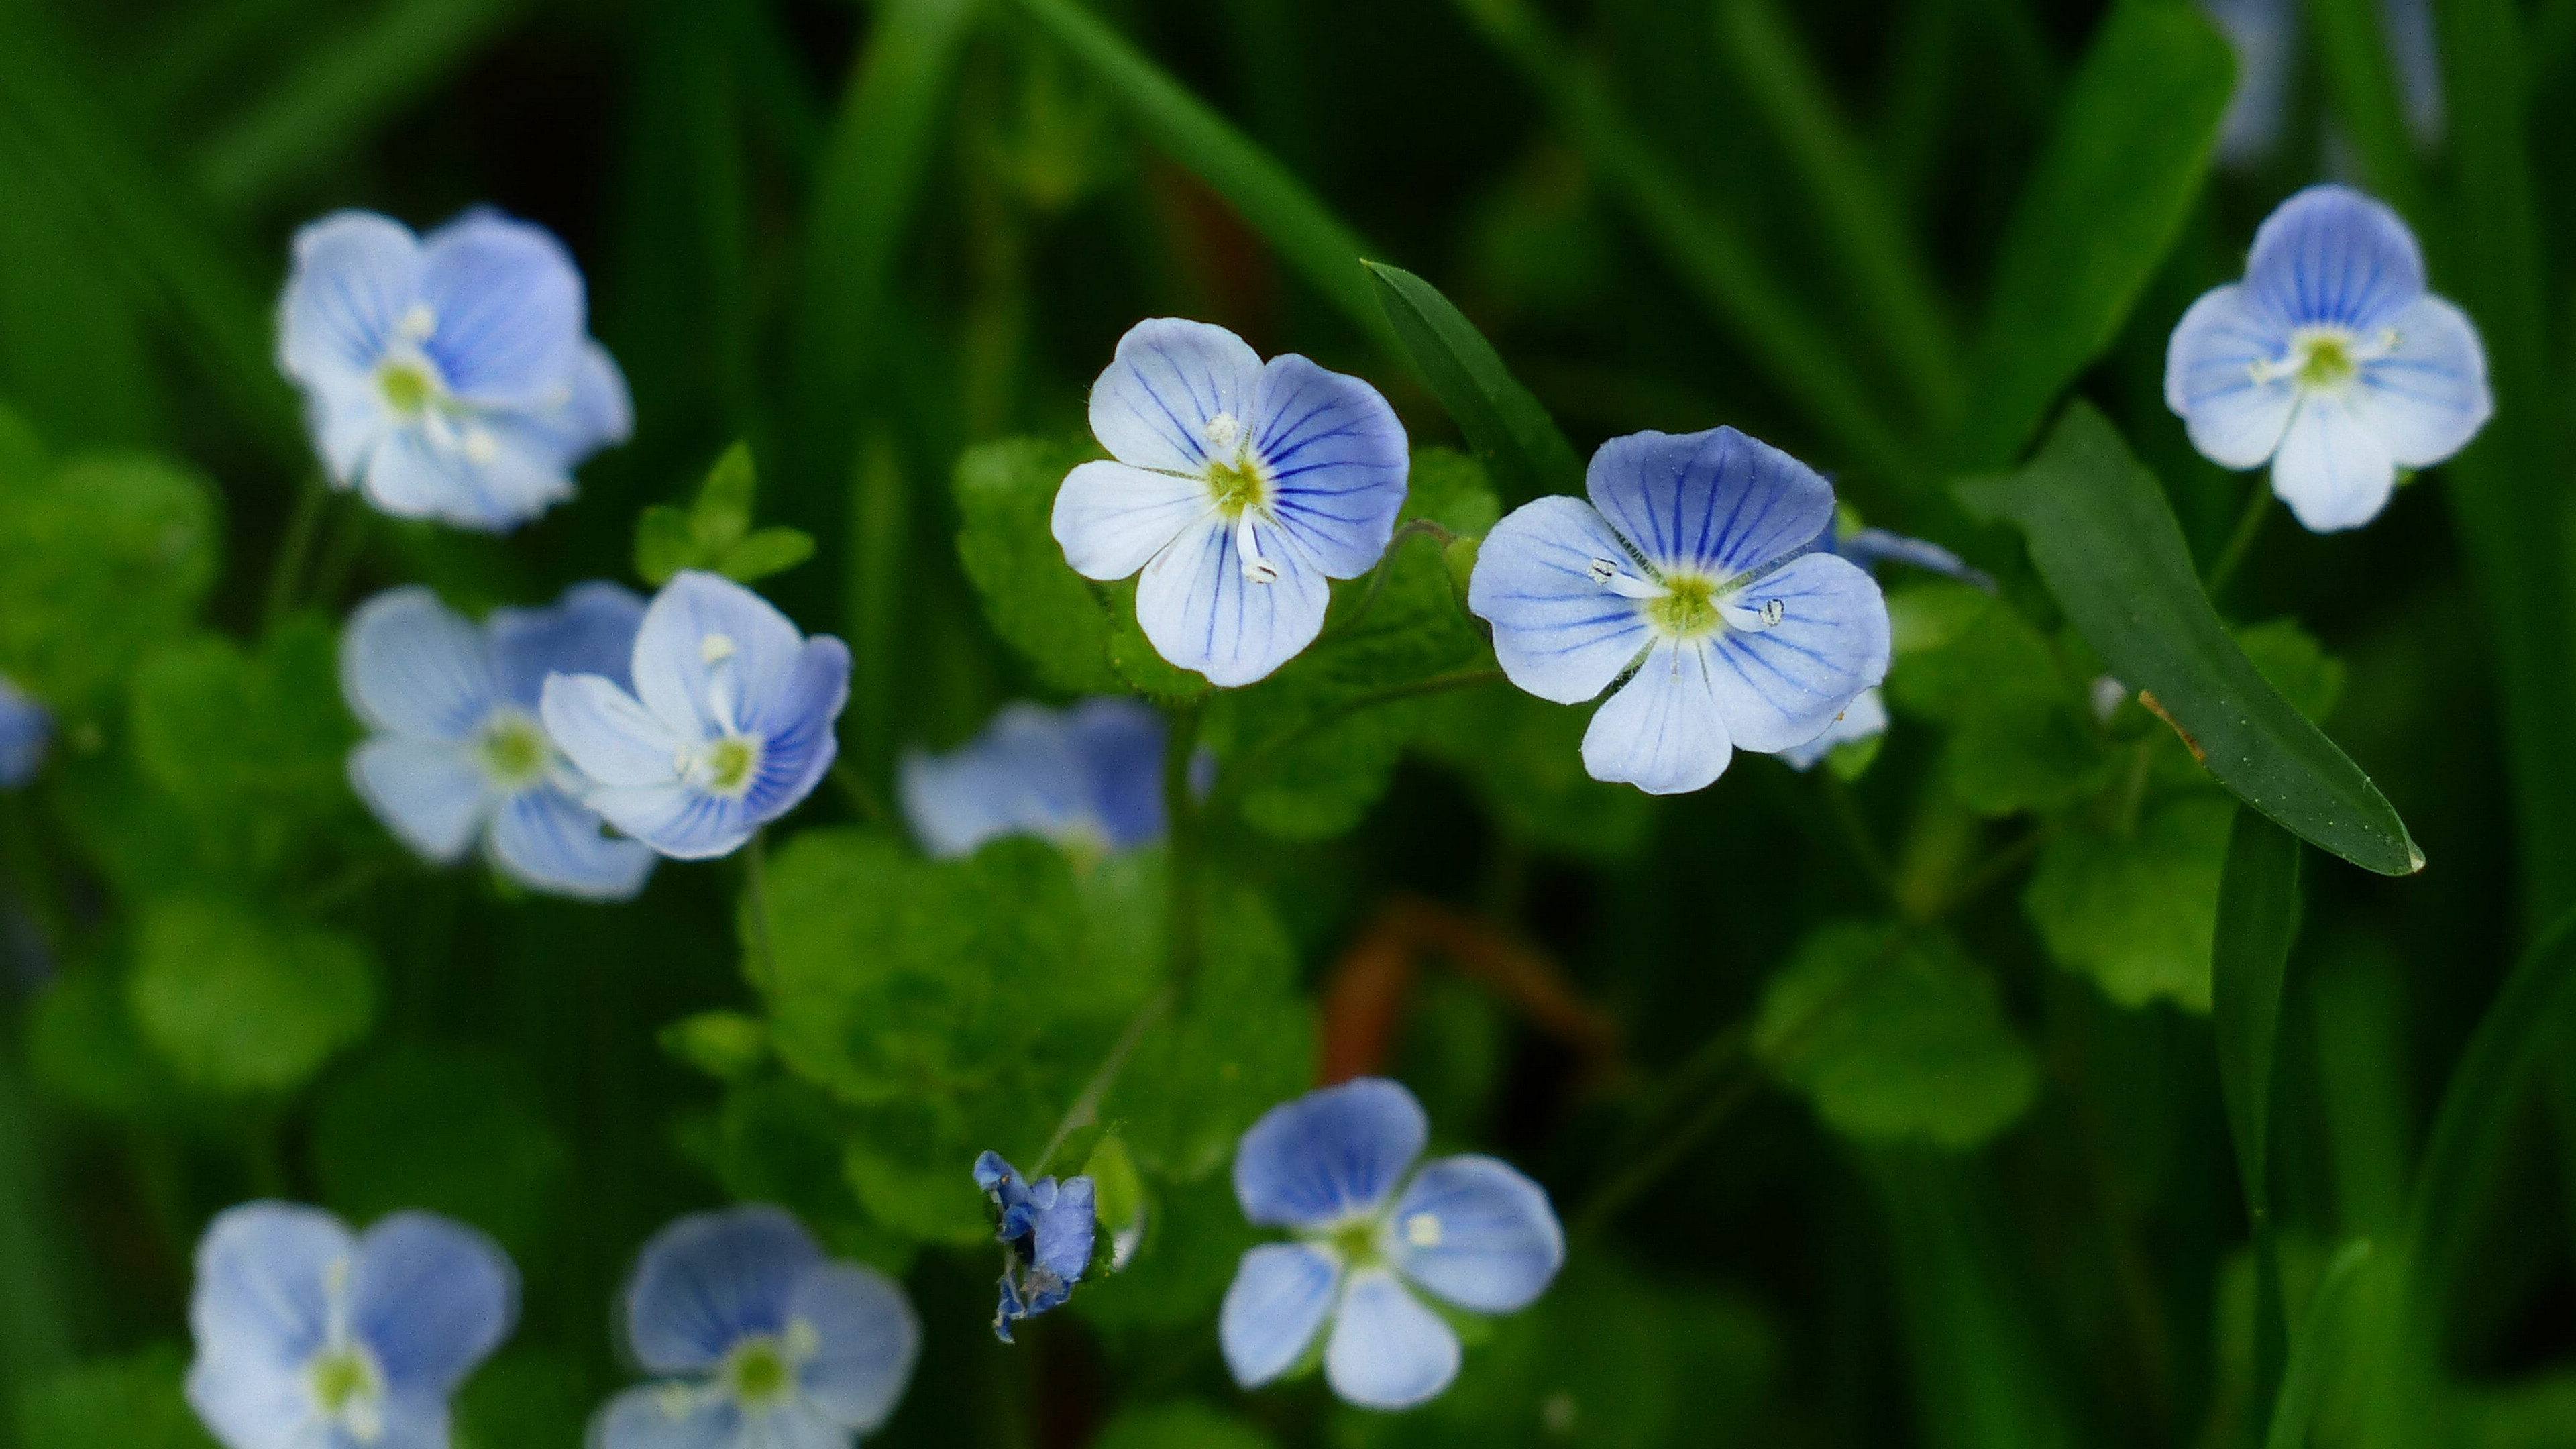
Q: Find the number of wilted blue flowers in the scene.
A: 1